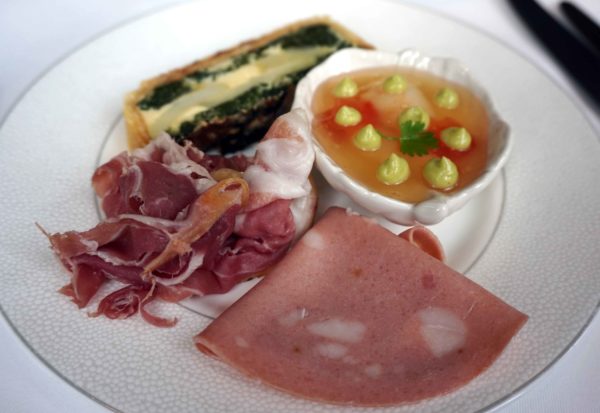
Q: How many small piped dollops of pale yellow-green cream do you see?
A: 9